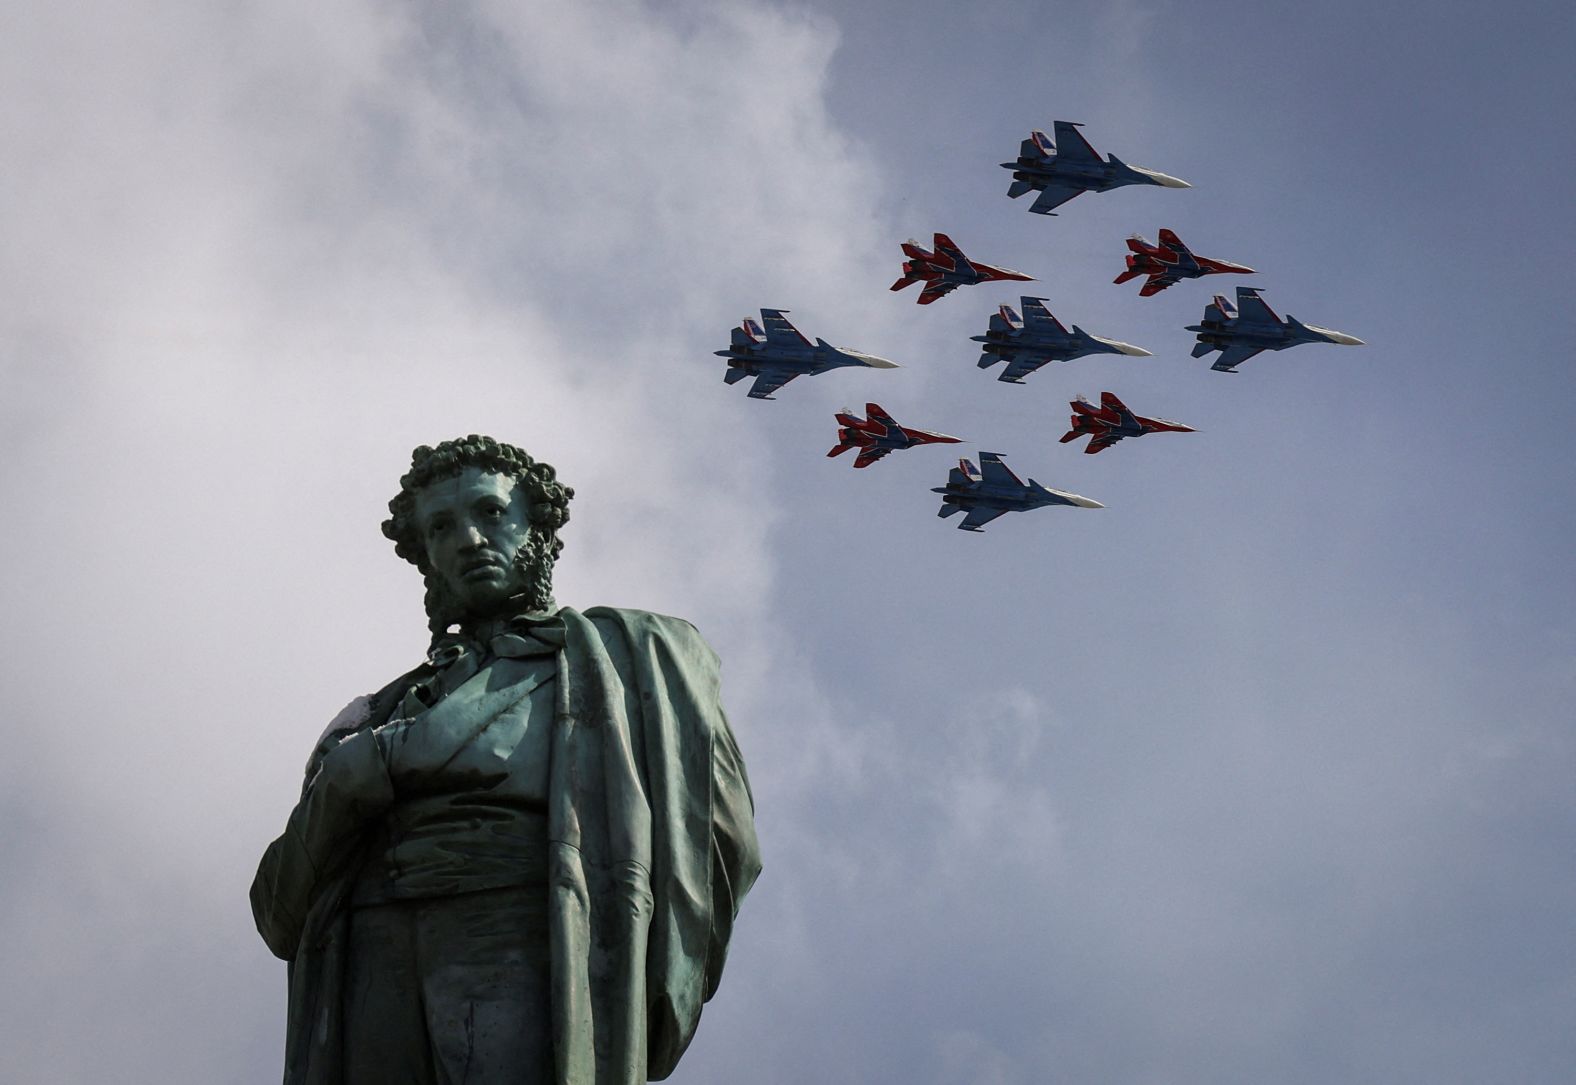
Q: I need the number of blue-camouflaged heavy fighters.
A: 5